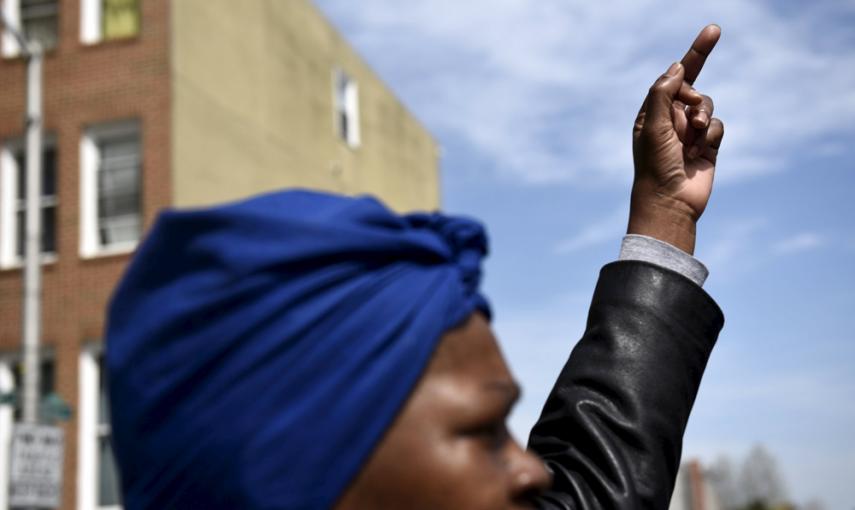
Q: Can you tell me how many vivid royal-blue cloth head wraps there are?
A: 1